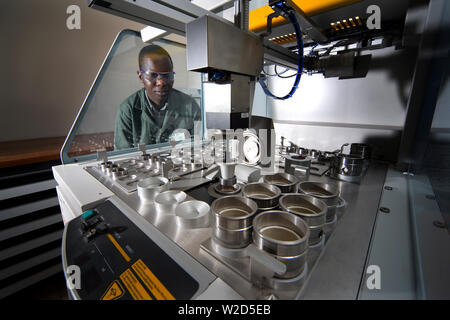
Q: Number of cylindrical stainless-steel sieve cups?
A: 6